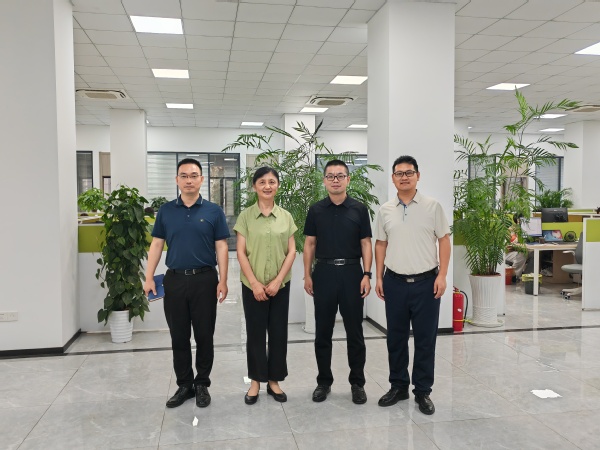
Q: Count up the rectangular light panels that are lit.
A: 11